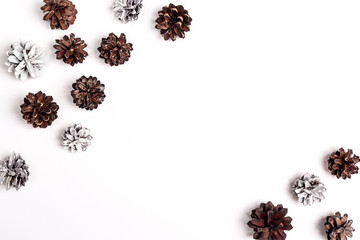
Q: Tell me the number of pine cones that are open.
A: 14